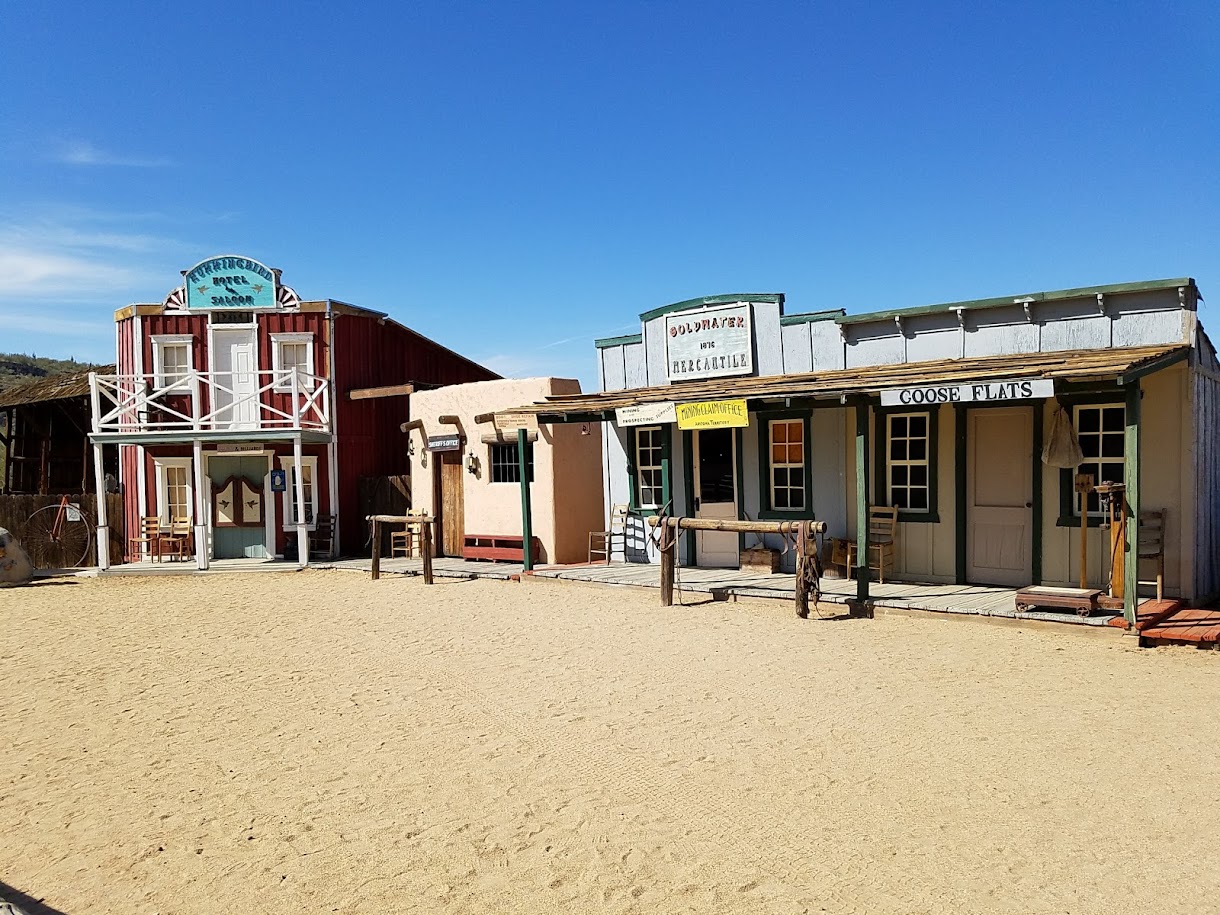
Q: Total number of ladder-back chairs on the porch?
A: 7